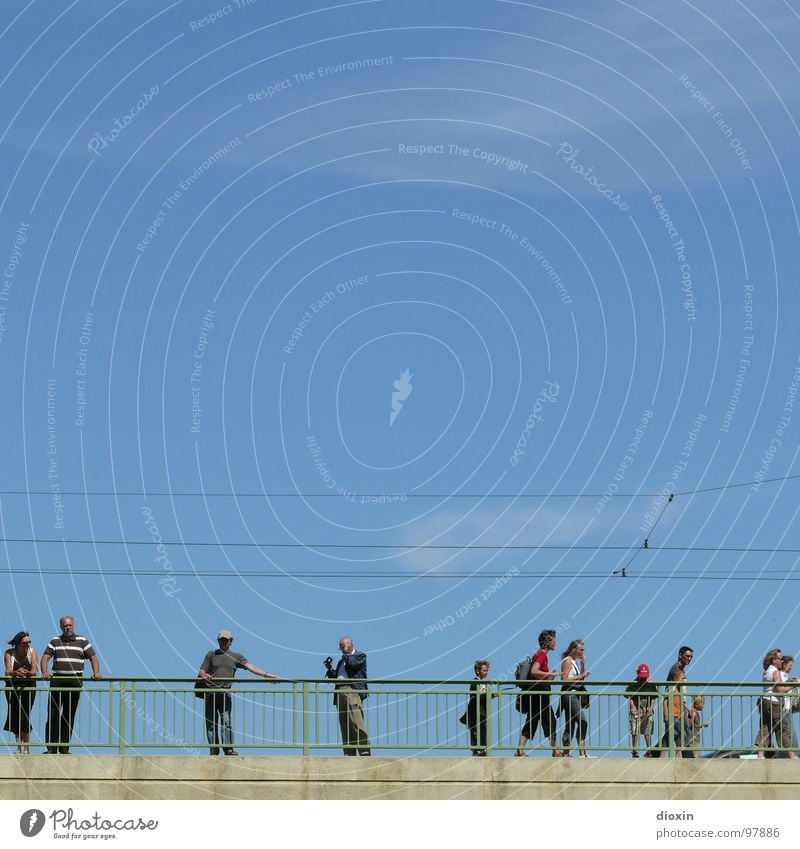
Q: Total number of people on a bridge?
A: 13